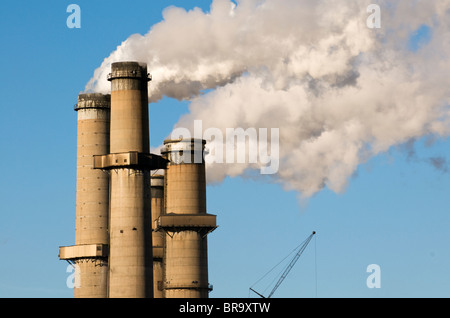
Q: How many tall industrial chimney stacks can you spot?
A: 4